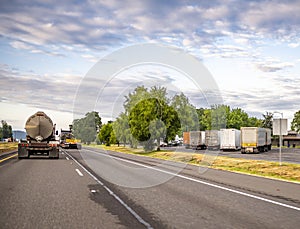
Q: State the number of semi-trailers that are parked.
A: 5